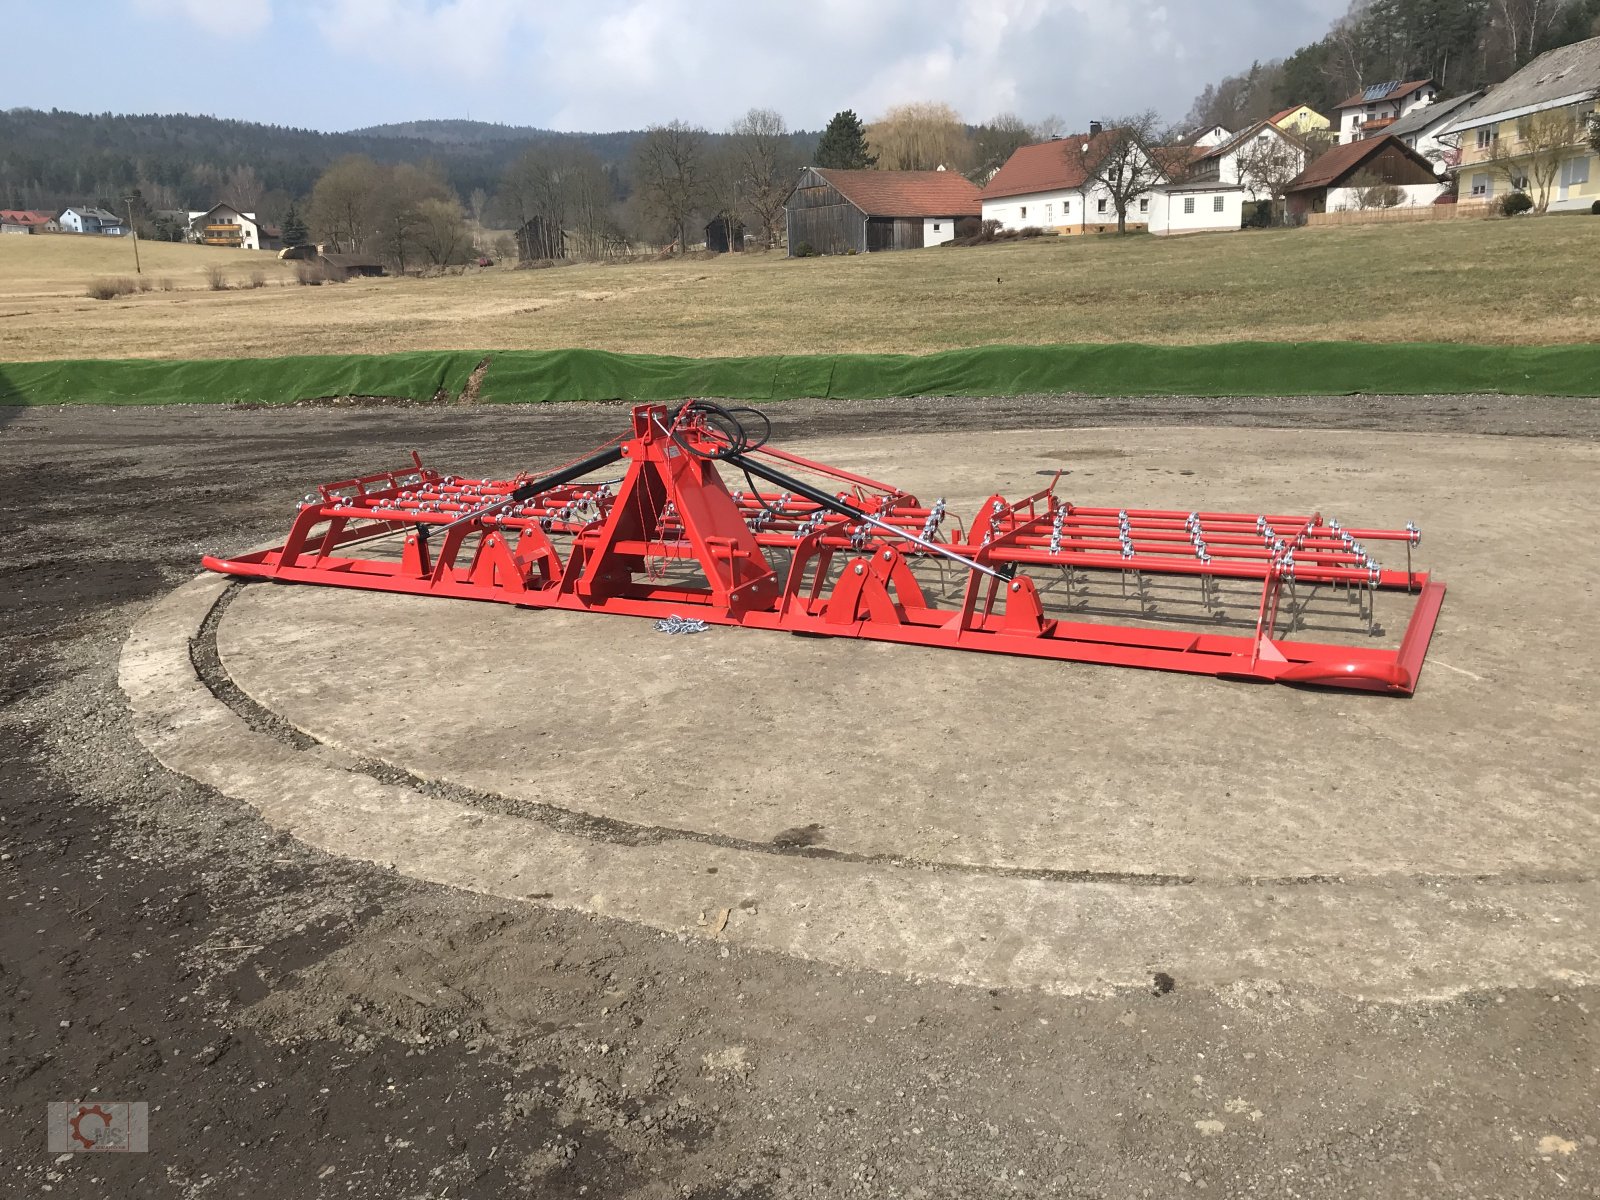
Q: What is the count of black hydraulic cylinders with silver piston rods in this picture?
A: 2